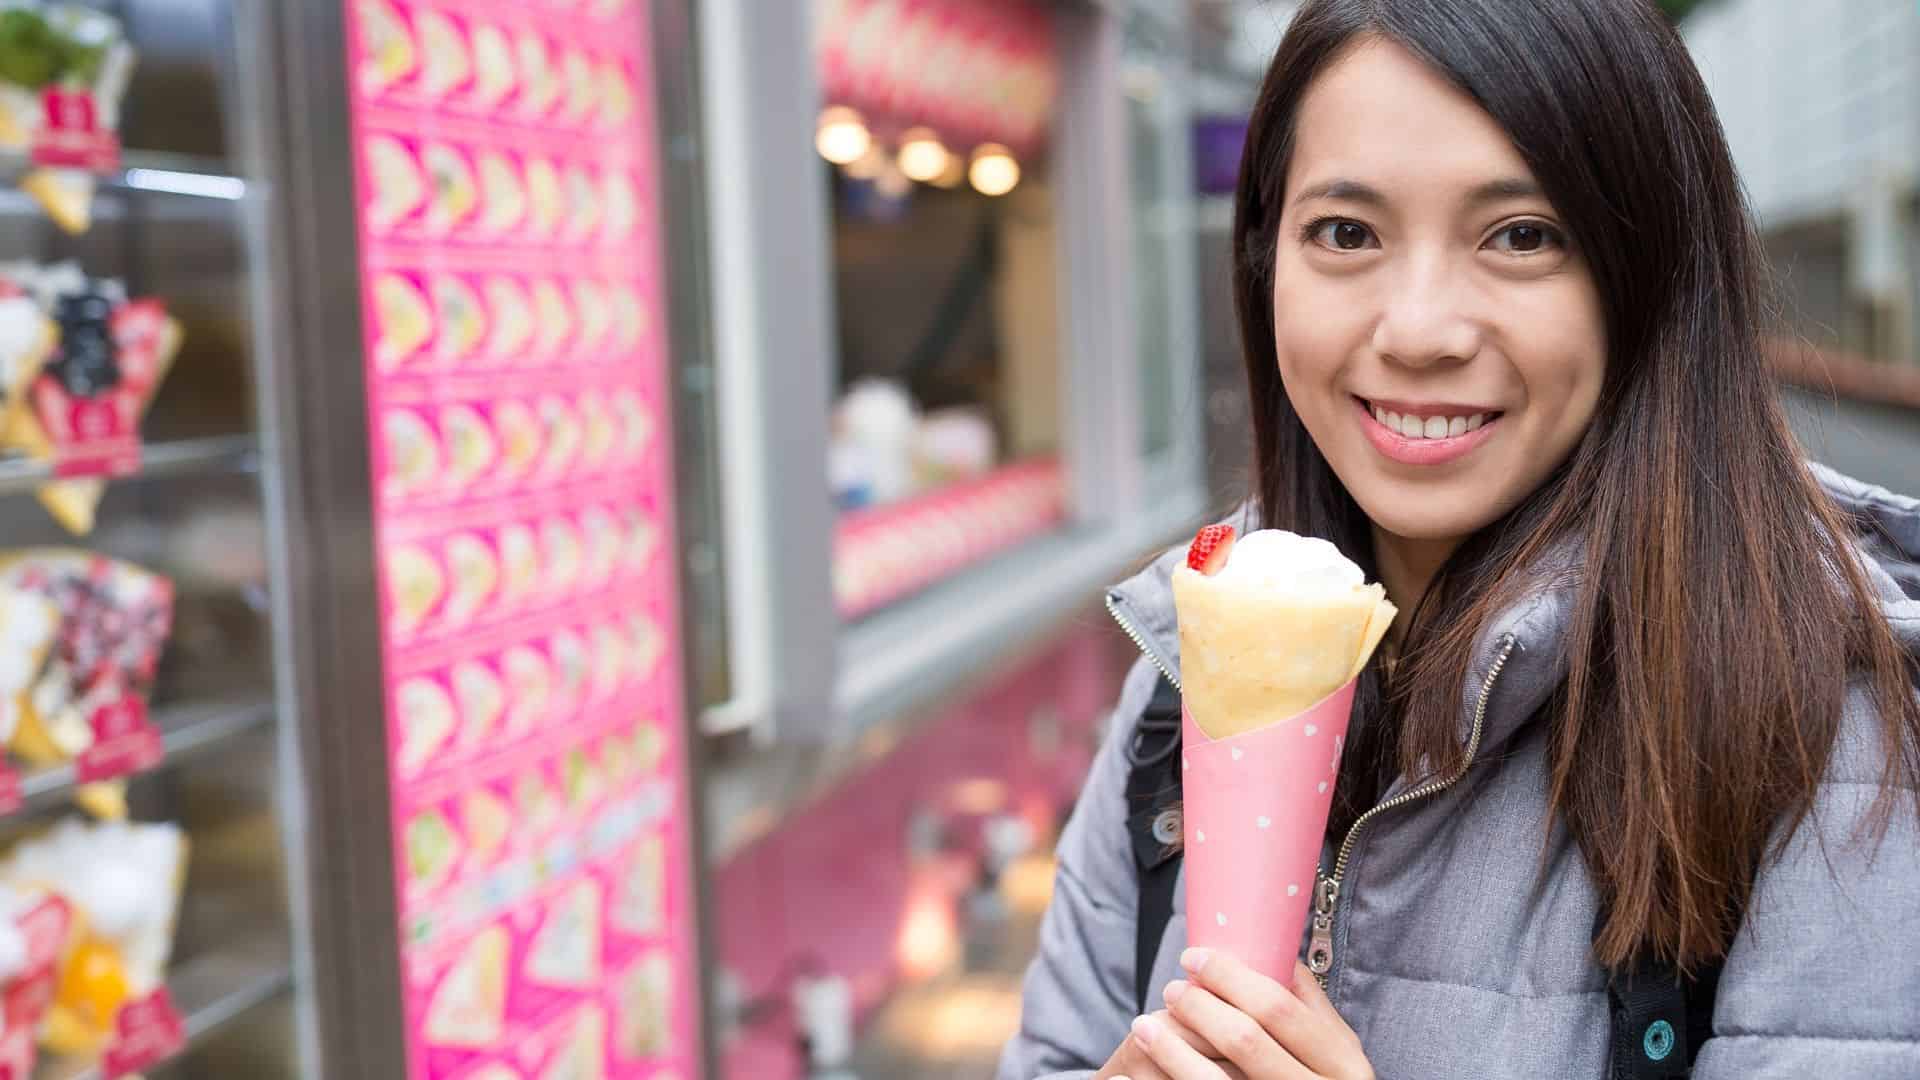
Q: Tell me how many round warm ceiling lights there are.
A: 3